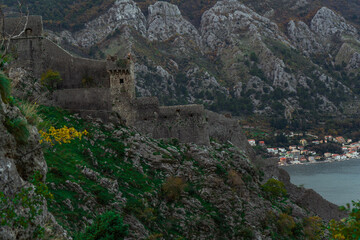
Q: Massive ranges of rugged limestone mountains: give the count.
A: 1